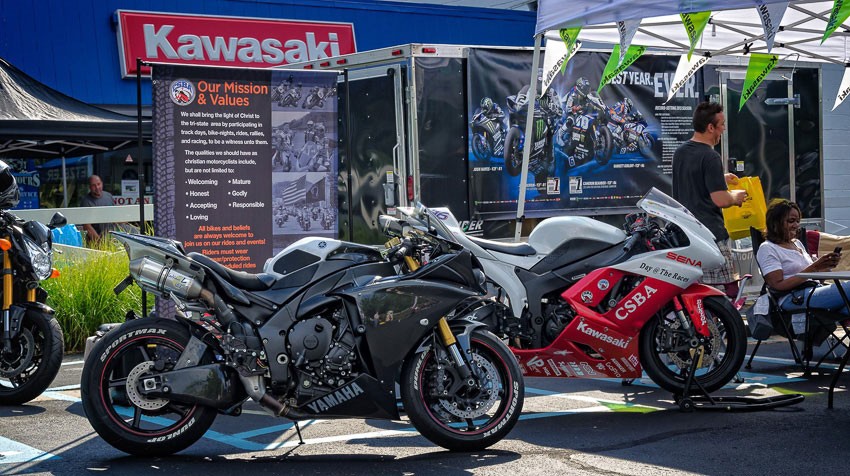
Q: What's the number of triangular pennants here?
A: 10